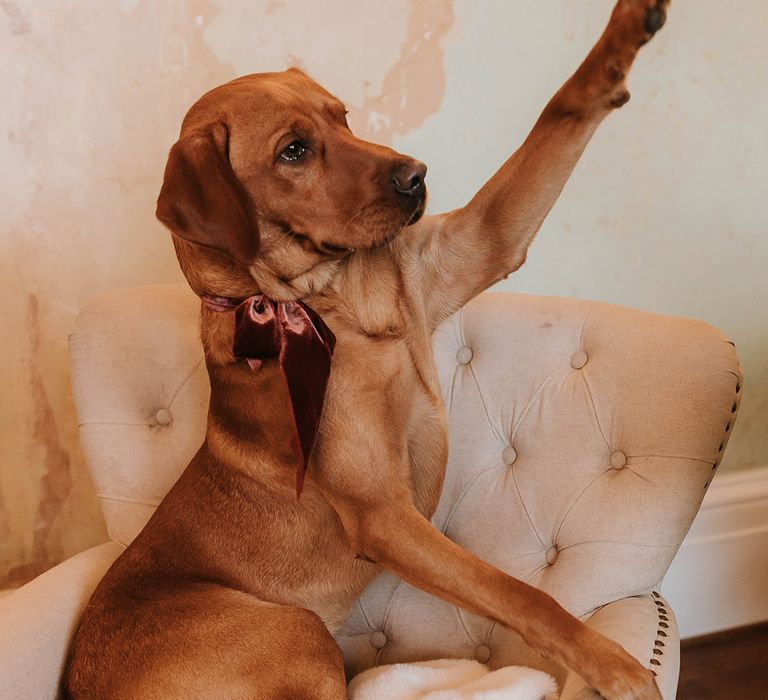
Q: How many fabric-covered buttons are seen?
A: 8